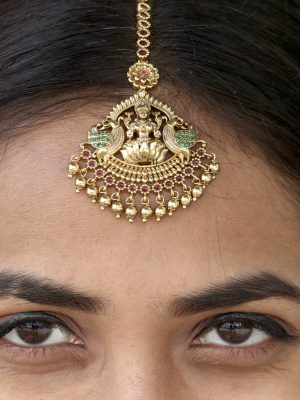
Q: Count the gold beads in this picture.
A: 13